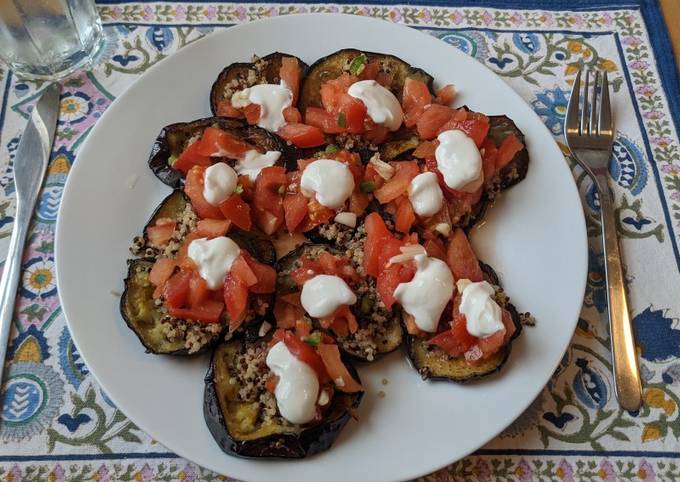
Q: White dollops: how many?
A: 12